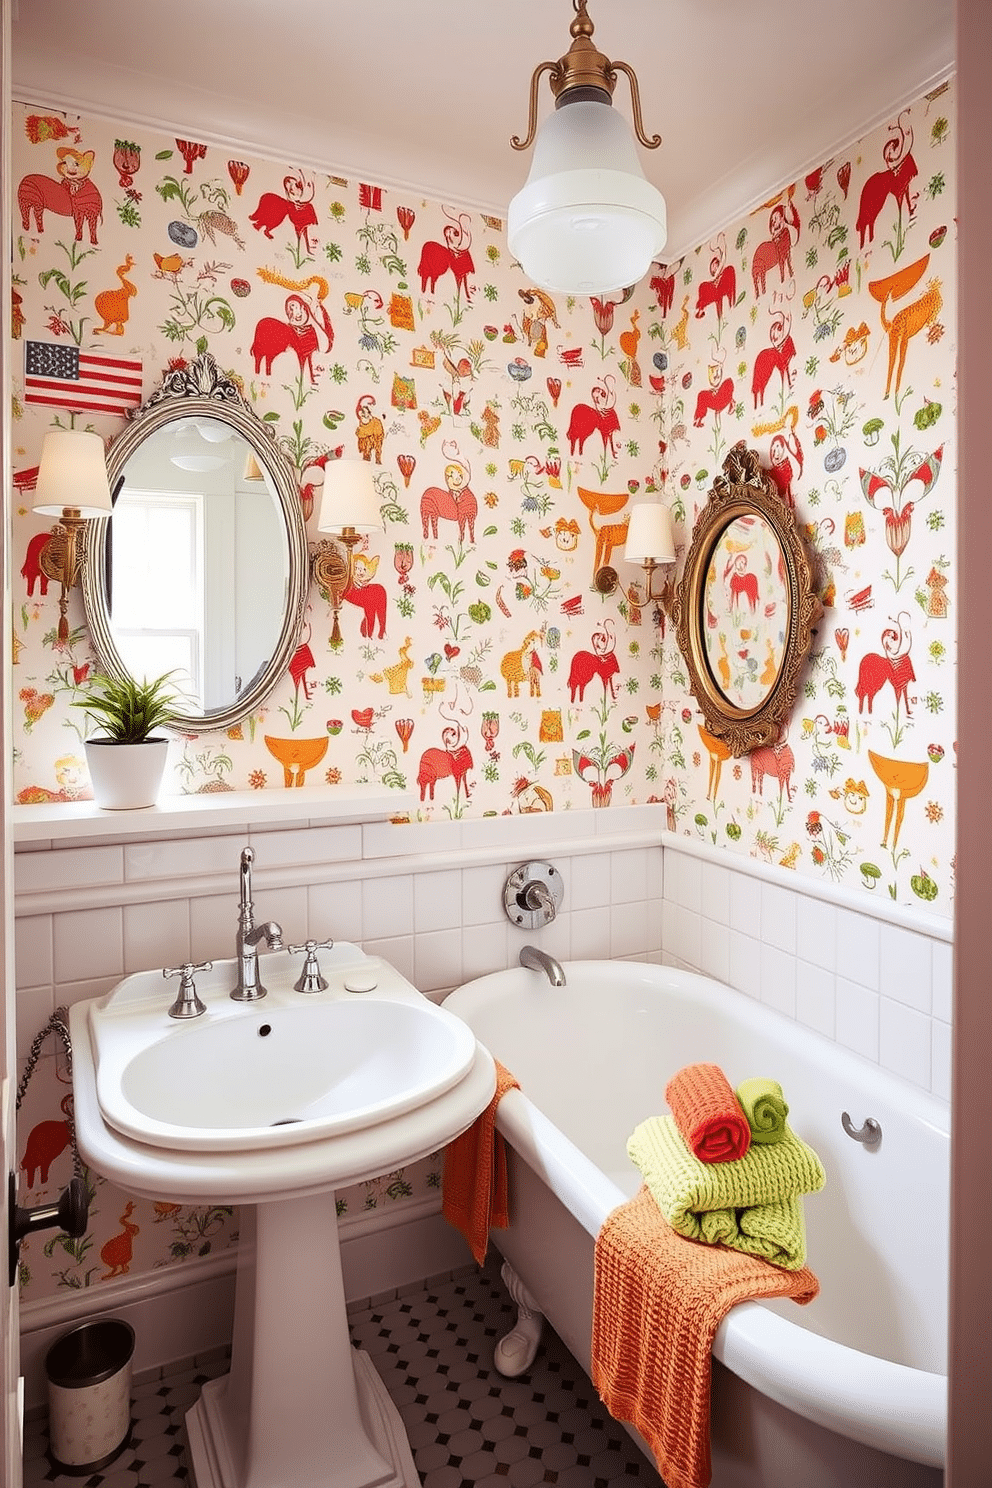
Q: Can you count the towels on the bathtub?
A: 5